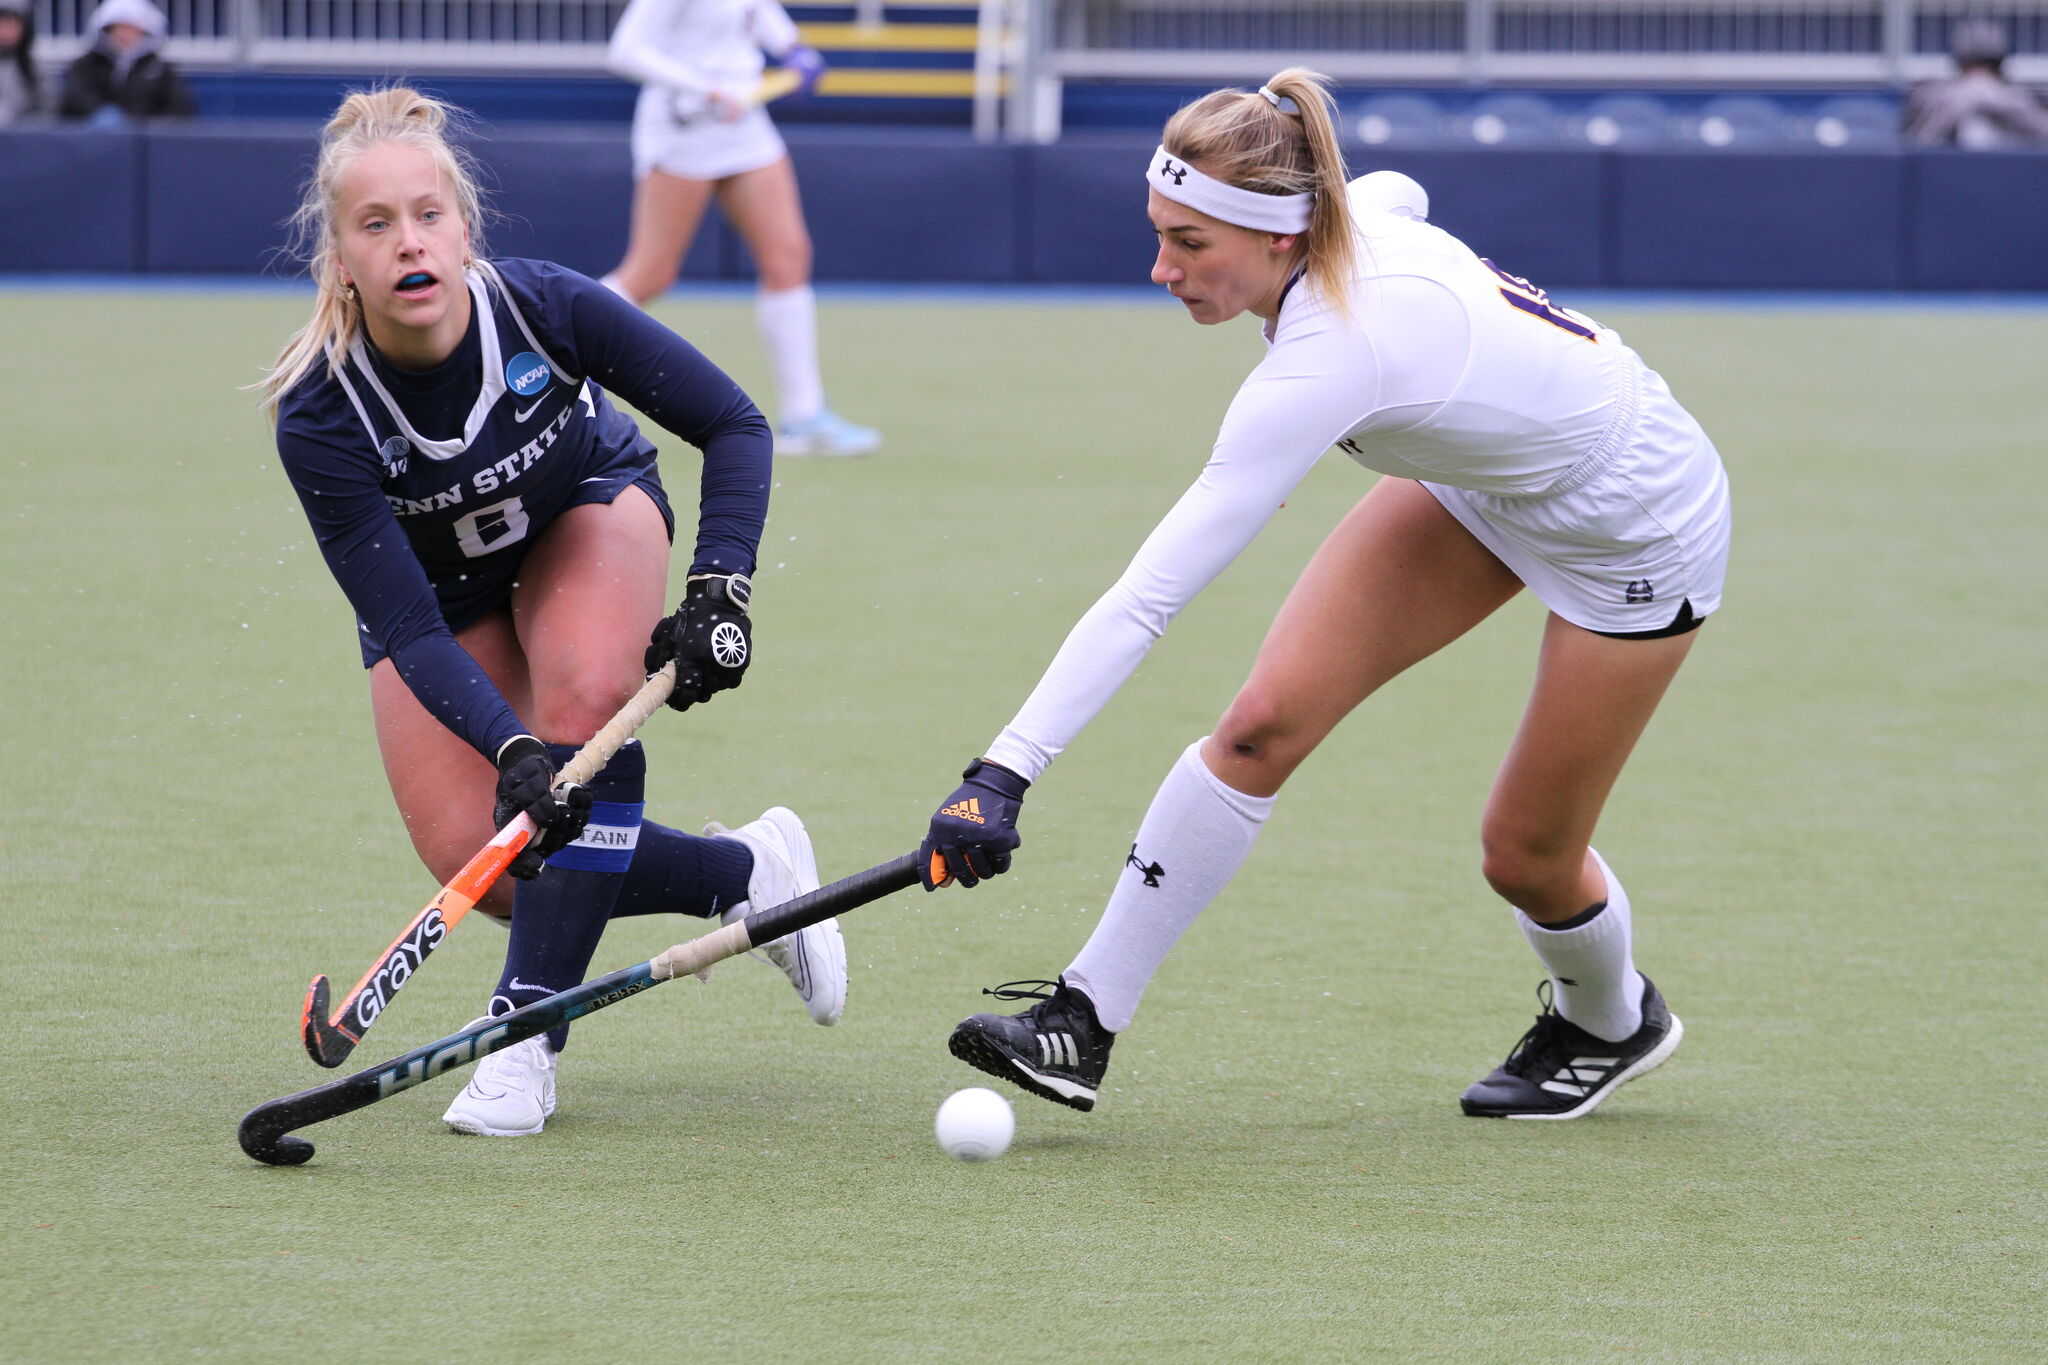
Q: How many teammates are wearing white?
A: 2